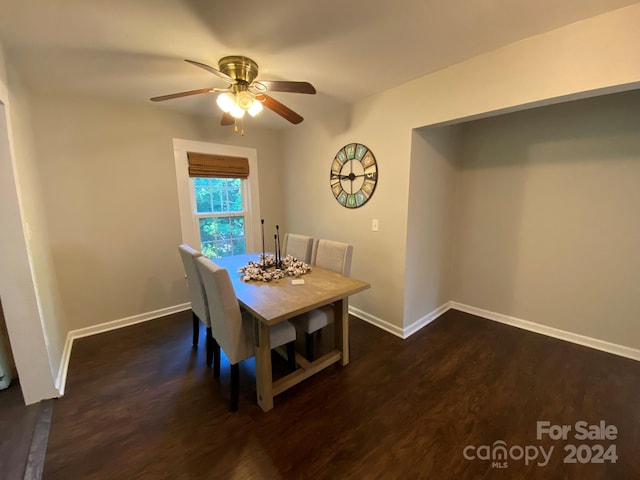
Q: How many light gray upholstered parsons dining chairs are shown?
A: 4